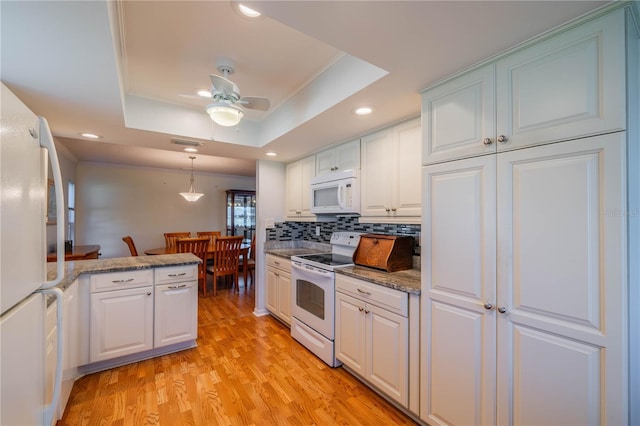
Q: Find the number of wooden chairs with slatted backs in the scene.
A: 6